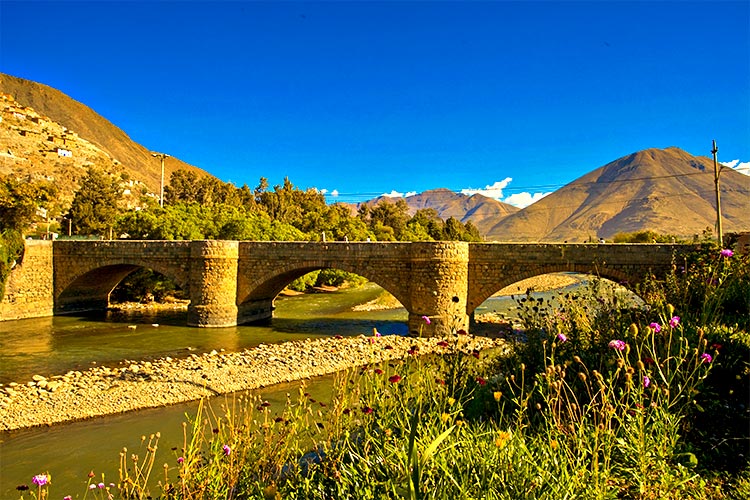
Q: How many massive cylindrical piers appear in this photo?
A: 2